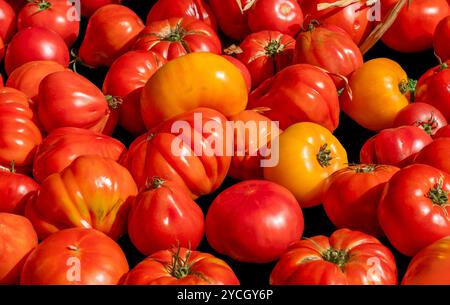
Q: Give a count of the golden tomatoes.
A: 3